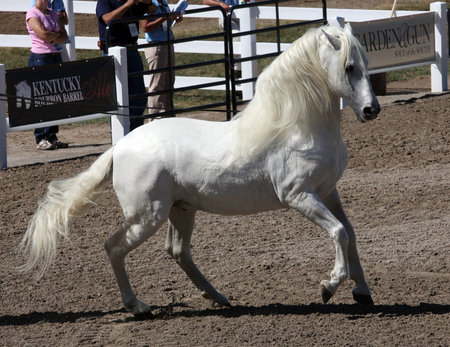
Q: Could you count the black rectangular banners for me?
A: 1